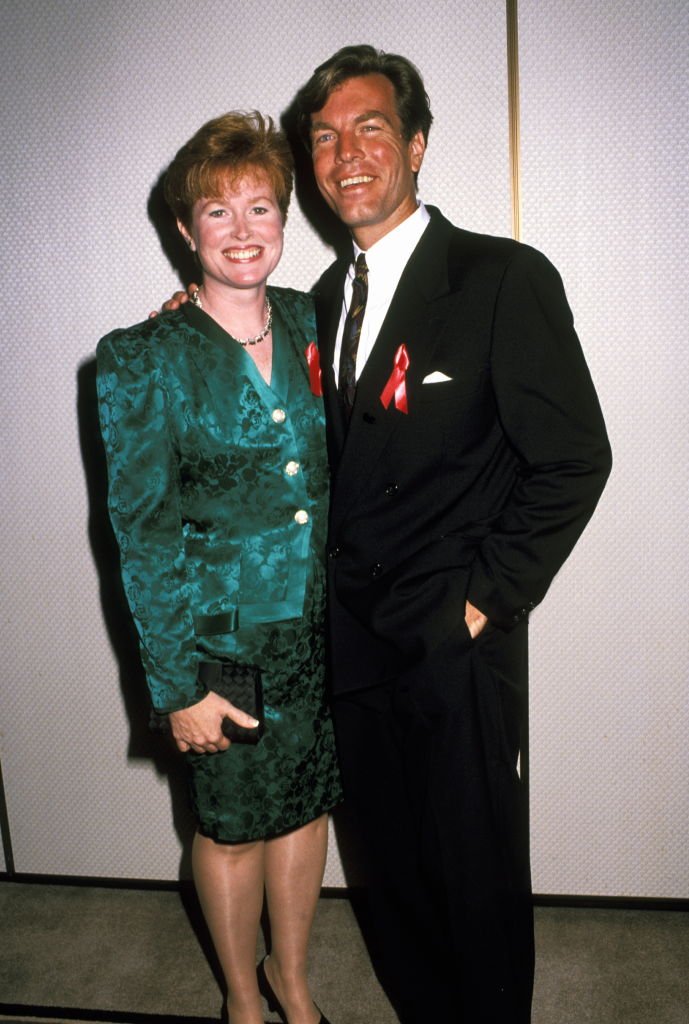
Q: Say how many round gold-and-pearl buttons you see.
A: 3